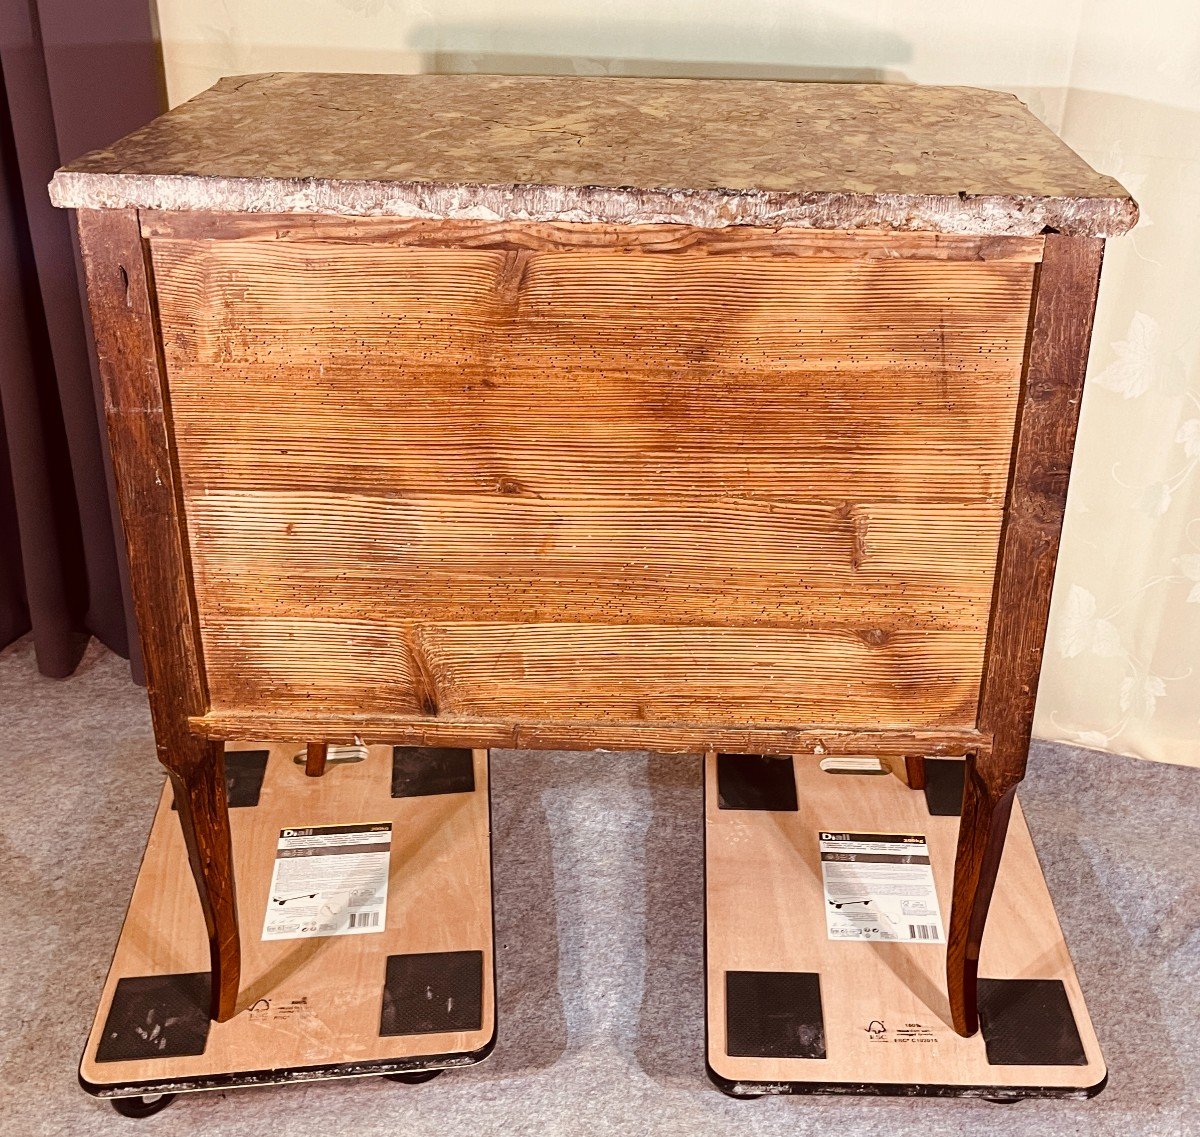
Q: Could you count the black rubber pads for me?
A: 8